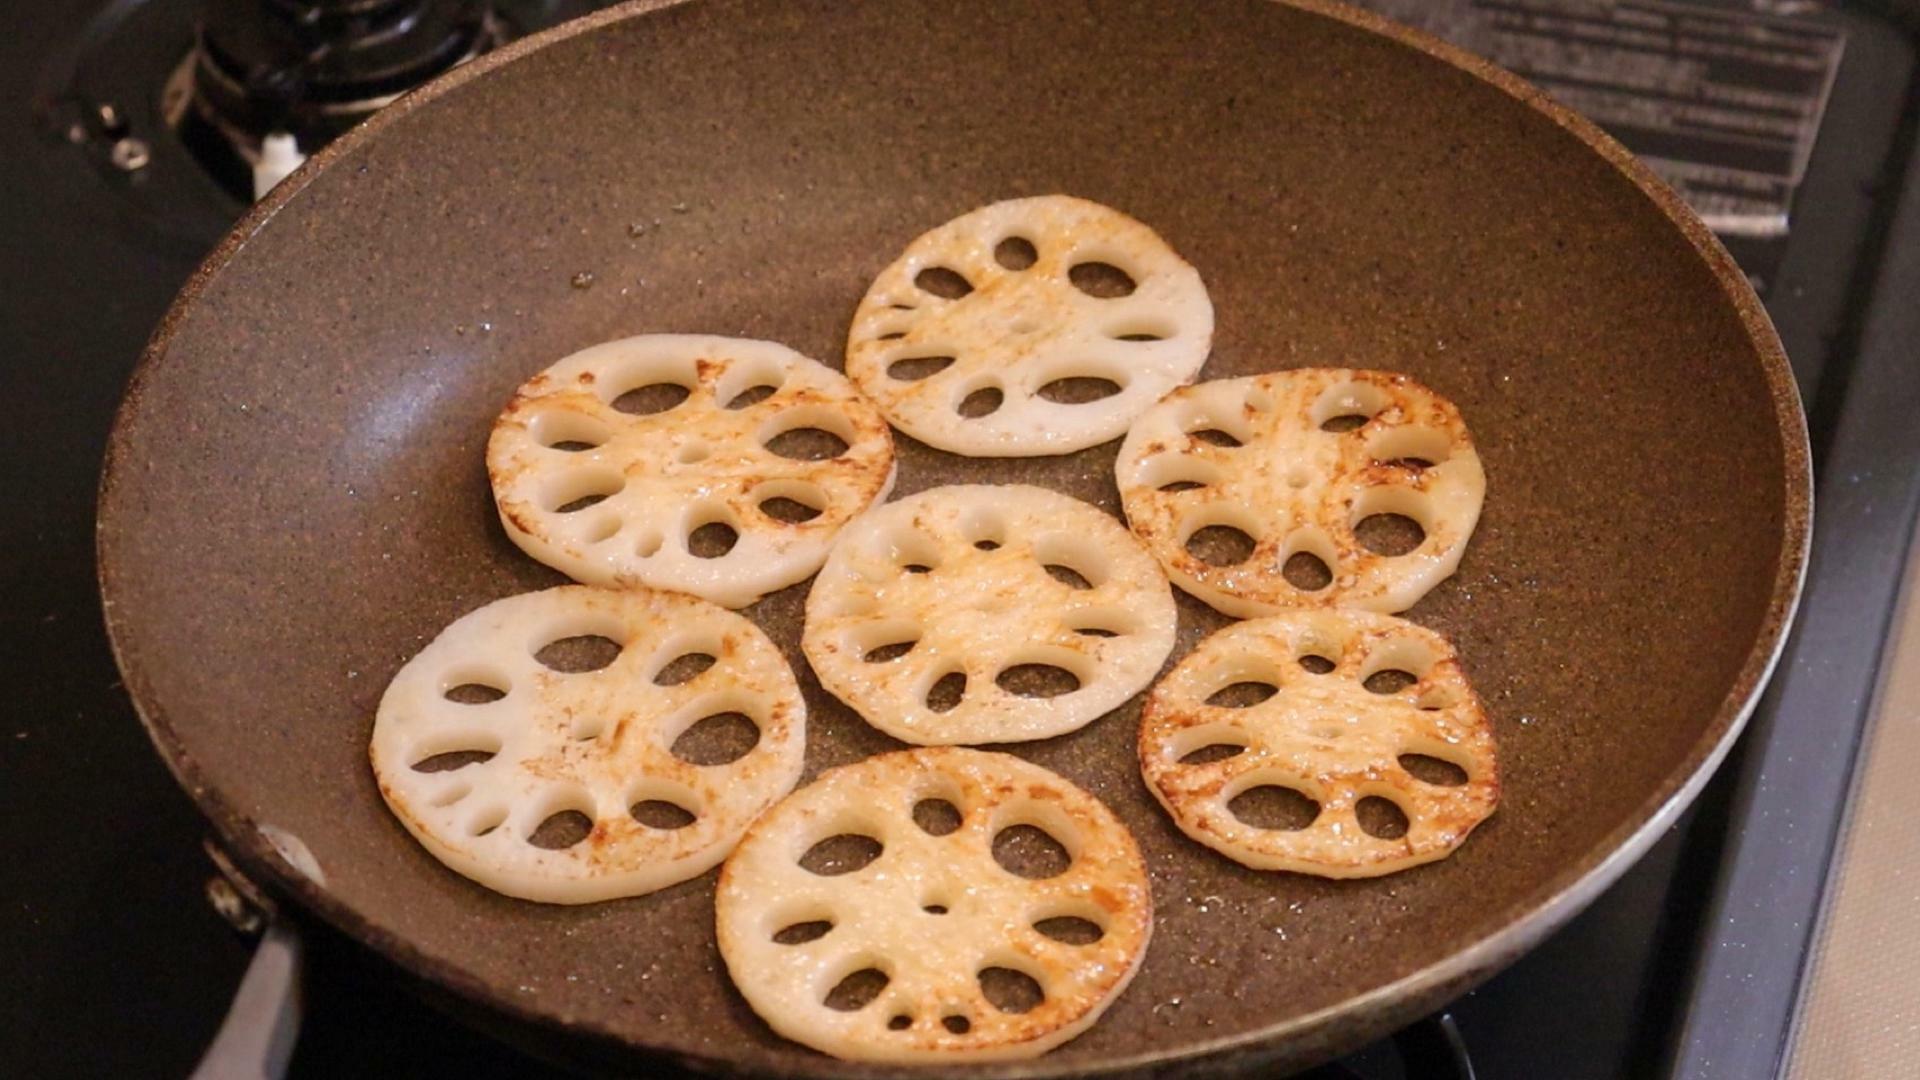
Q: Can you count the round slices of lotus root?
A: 7